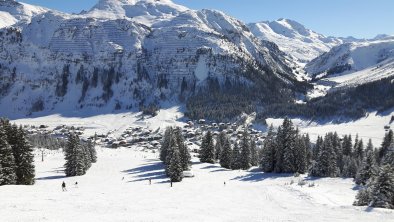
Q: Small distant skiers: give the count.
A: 5